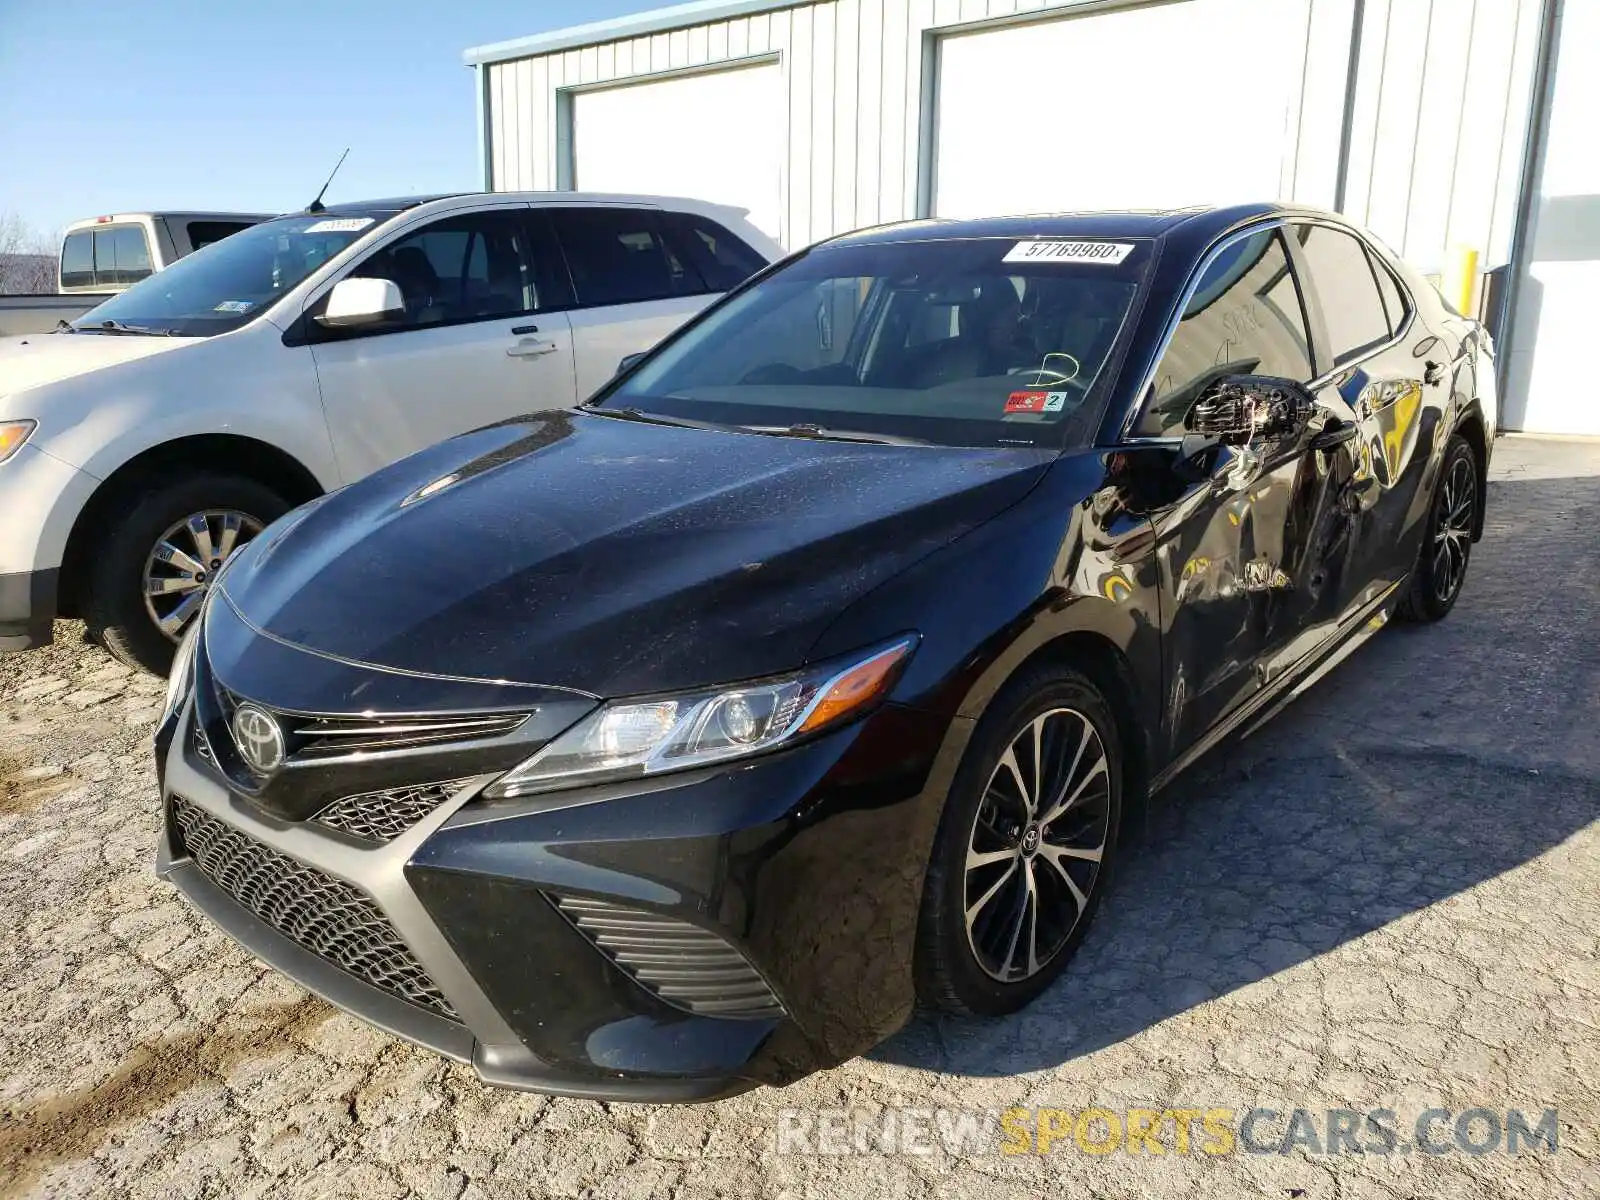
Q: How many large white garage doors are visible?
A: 3